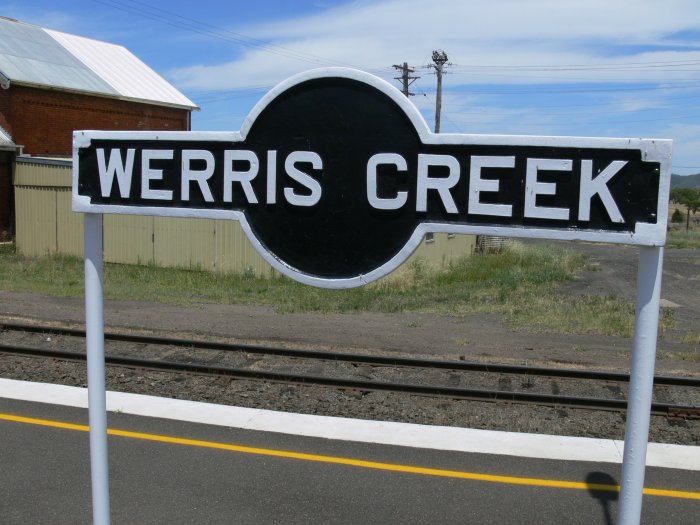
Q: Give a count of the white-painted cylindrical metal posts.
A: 2